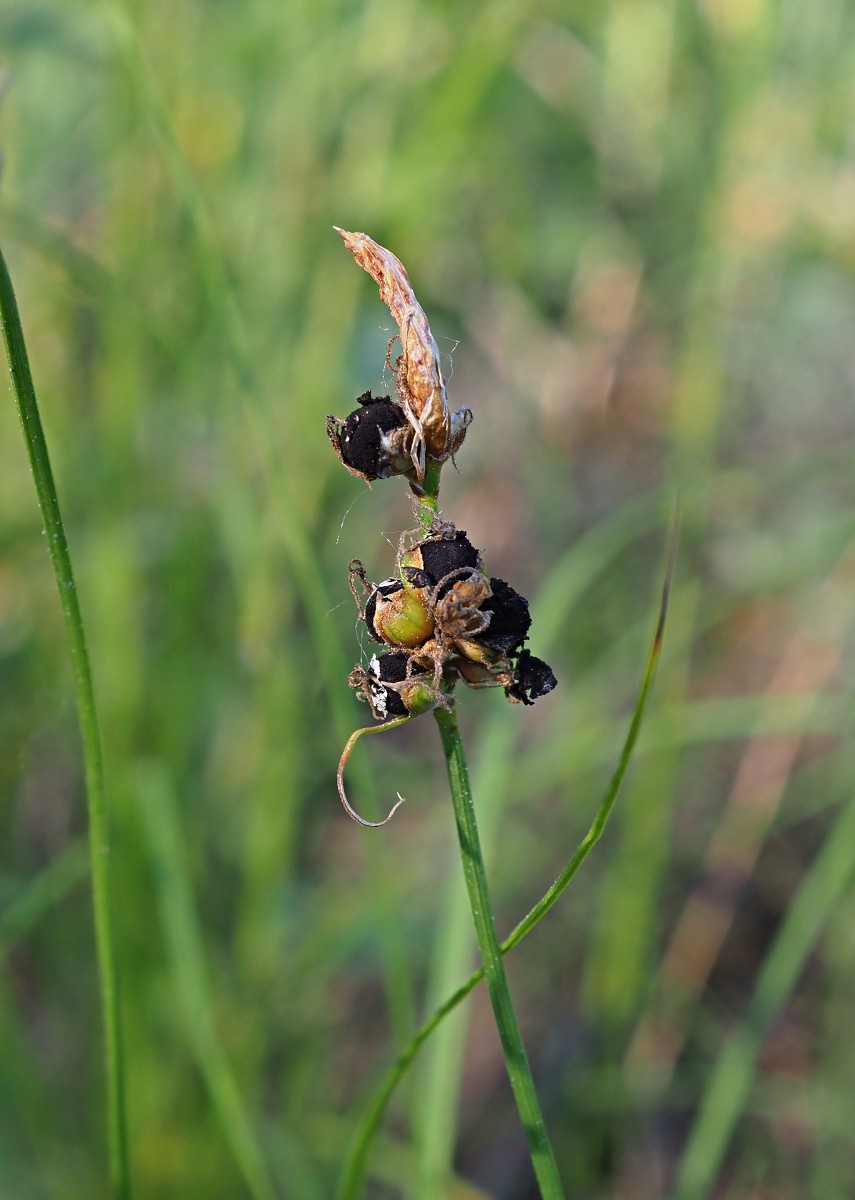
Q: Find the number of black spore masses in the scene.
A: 6